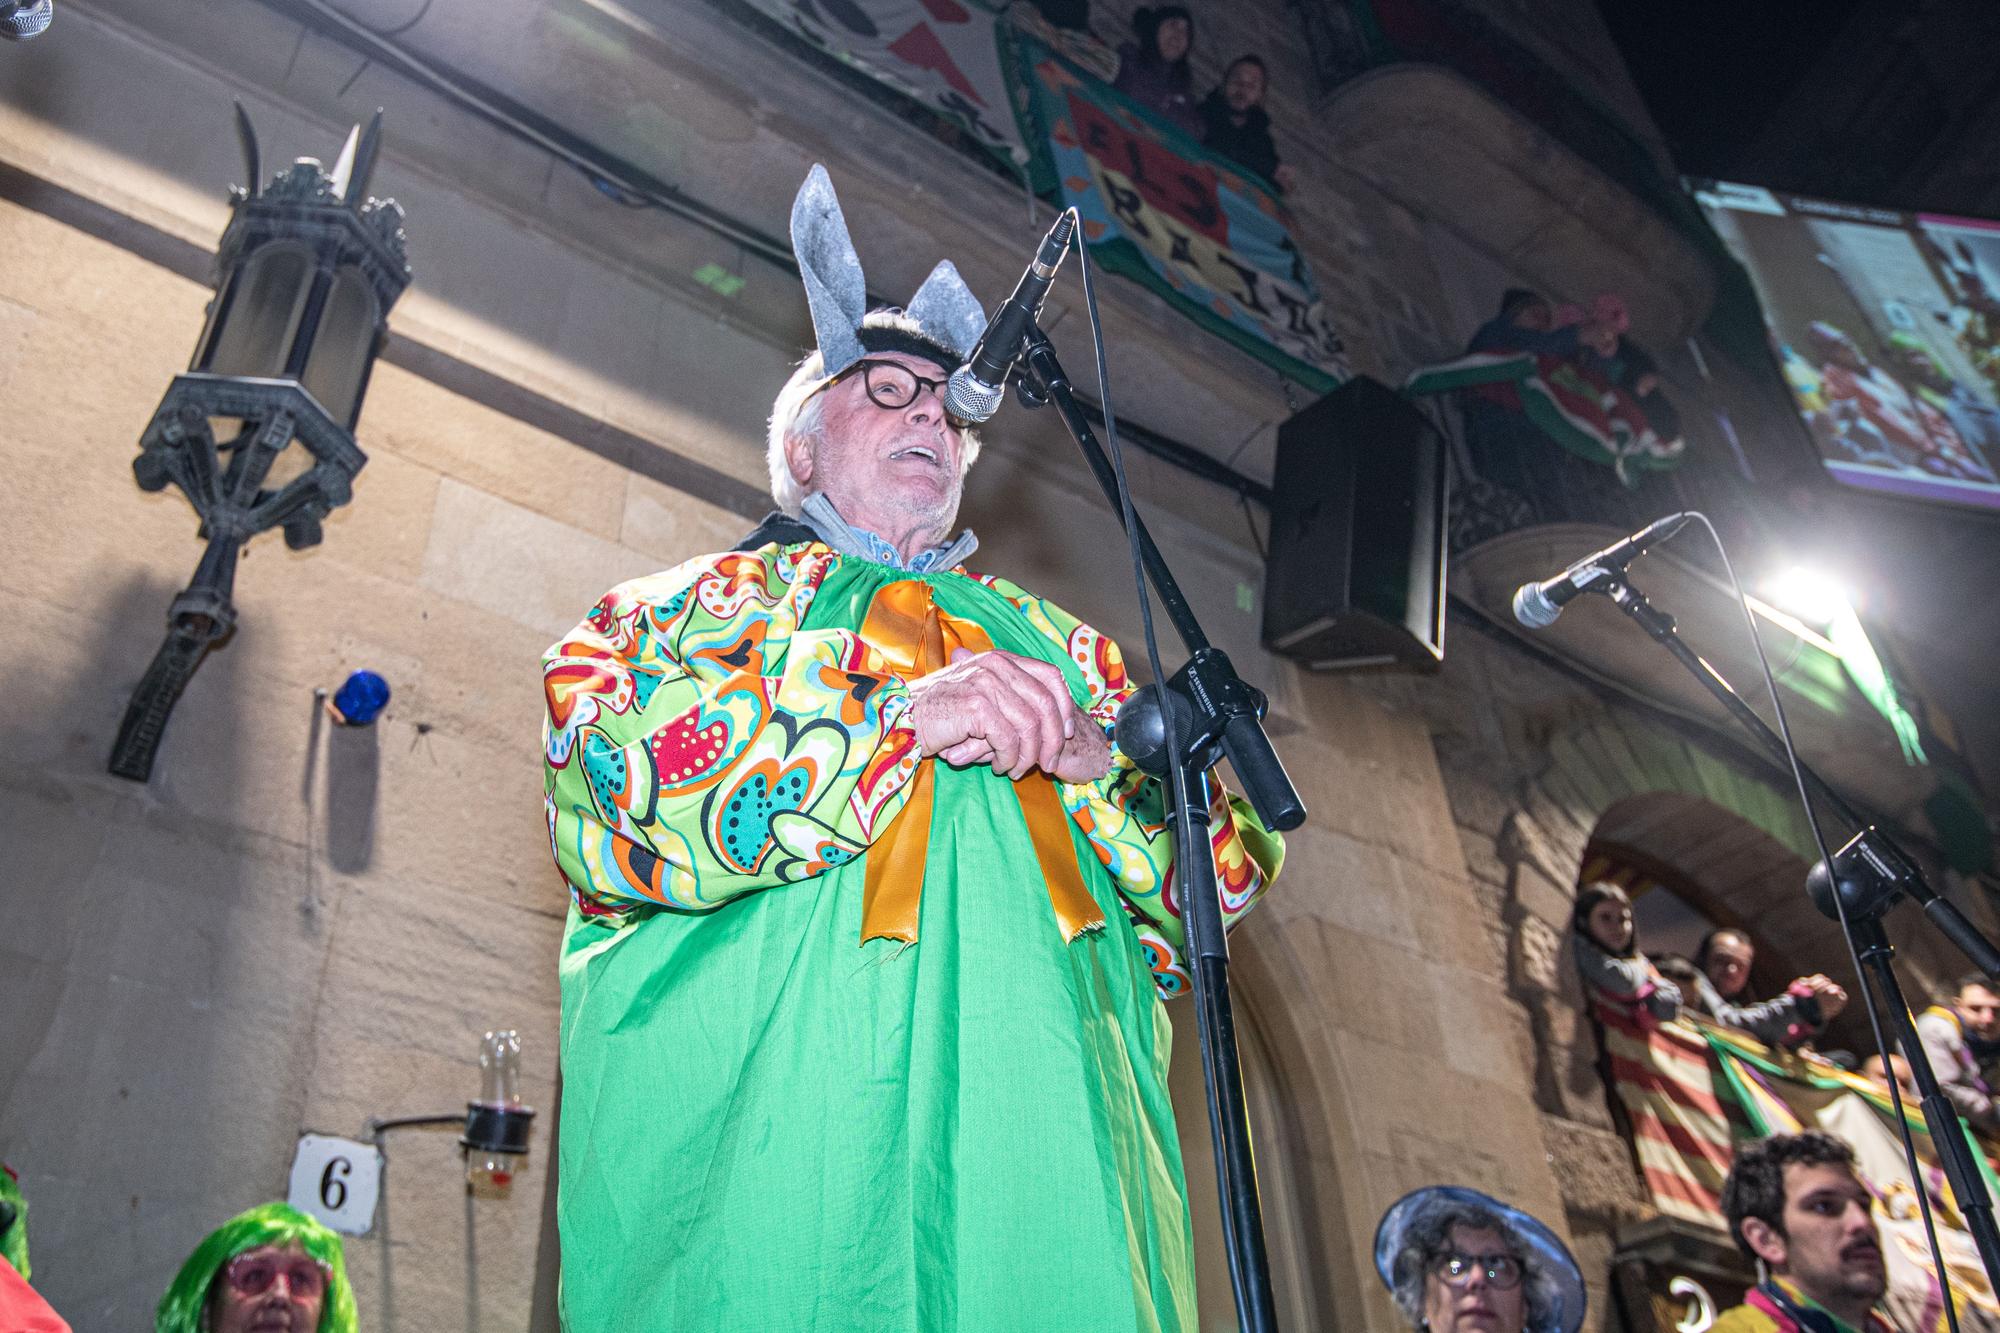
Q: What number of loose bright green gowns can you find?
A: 1